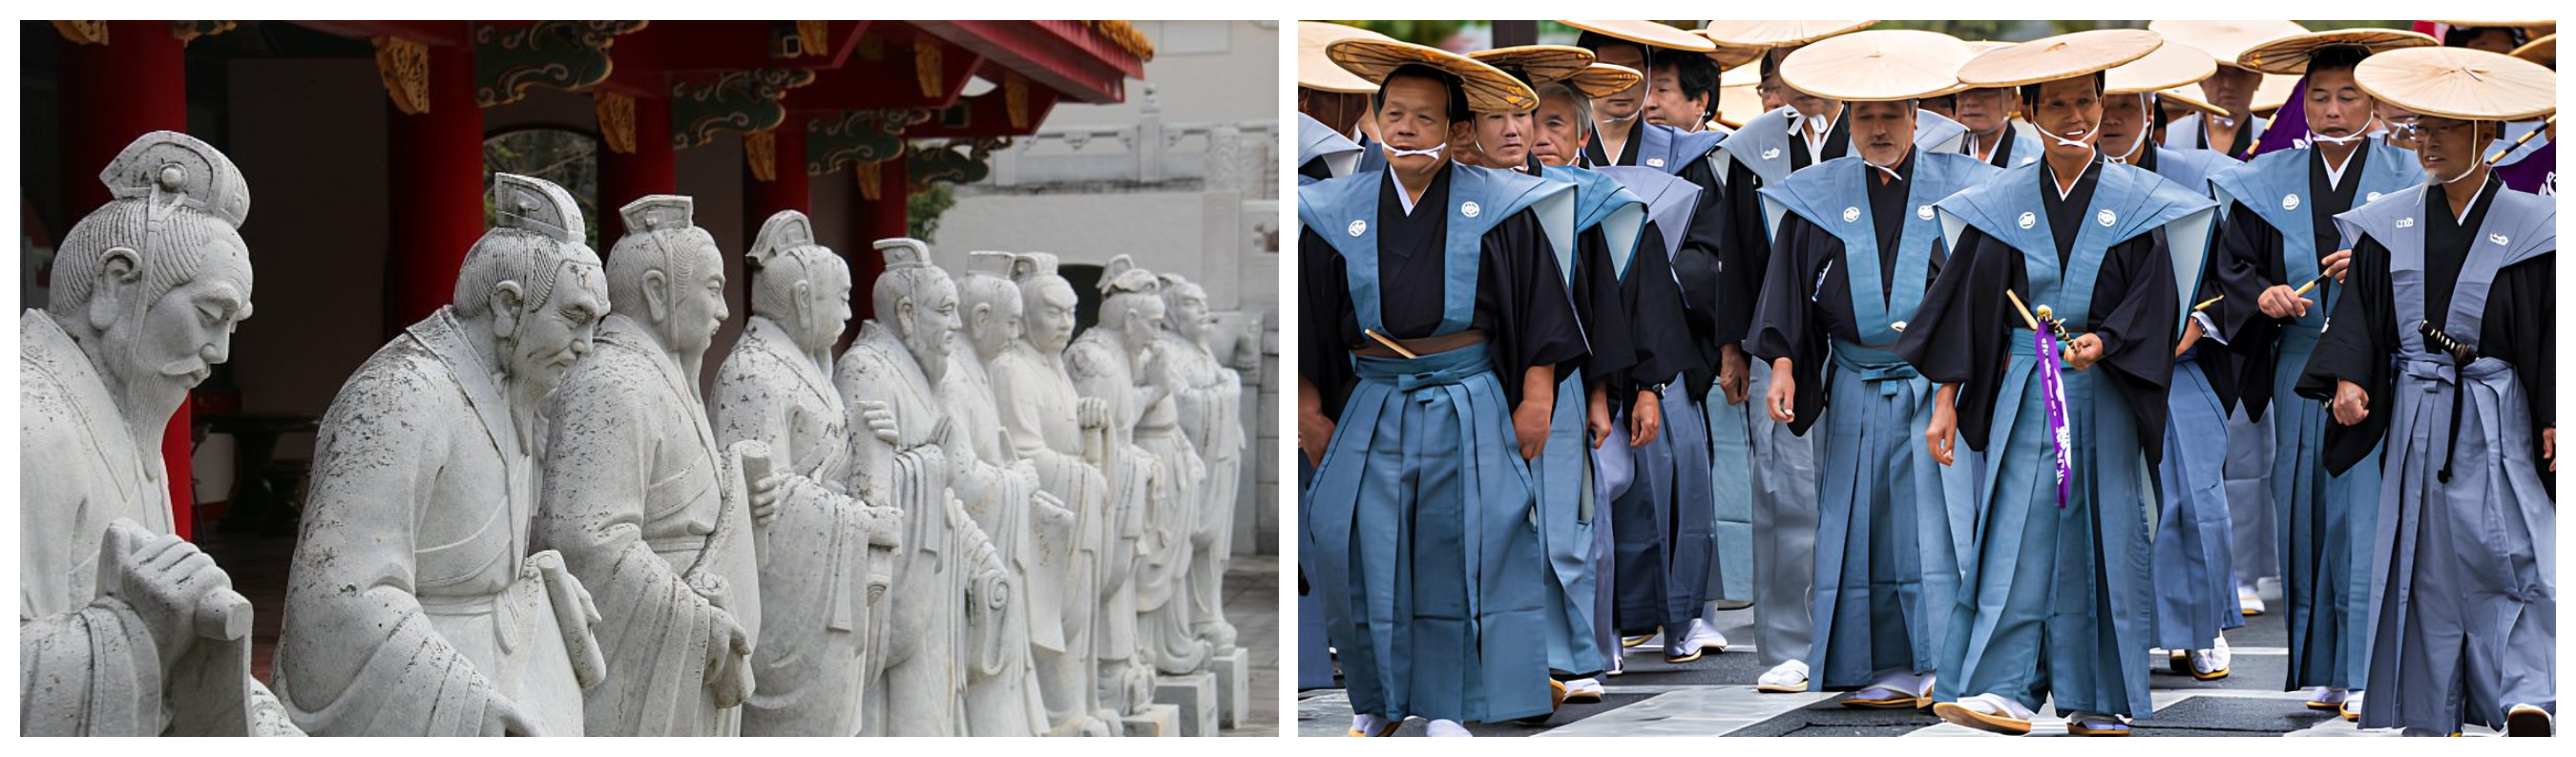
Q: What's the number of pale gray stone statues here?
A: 9